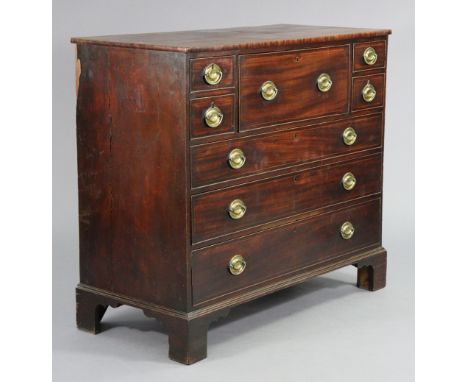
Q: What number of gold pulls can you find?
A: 12